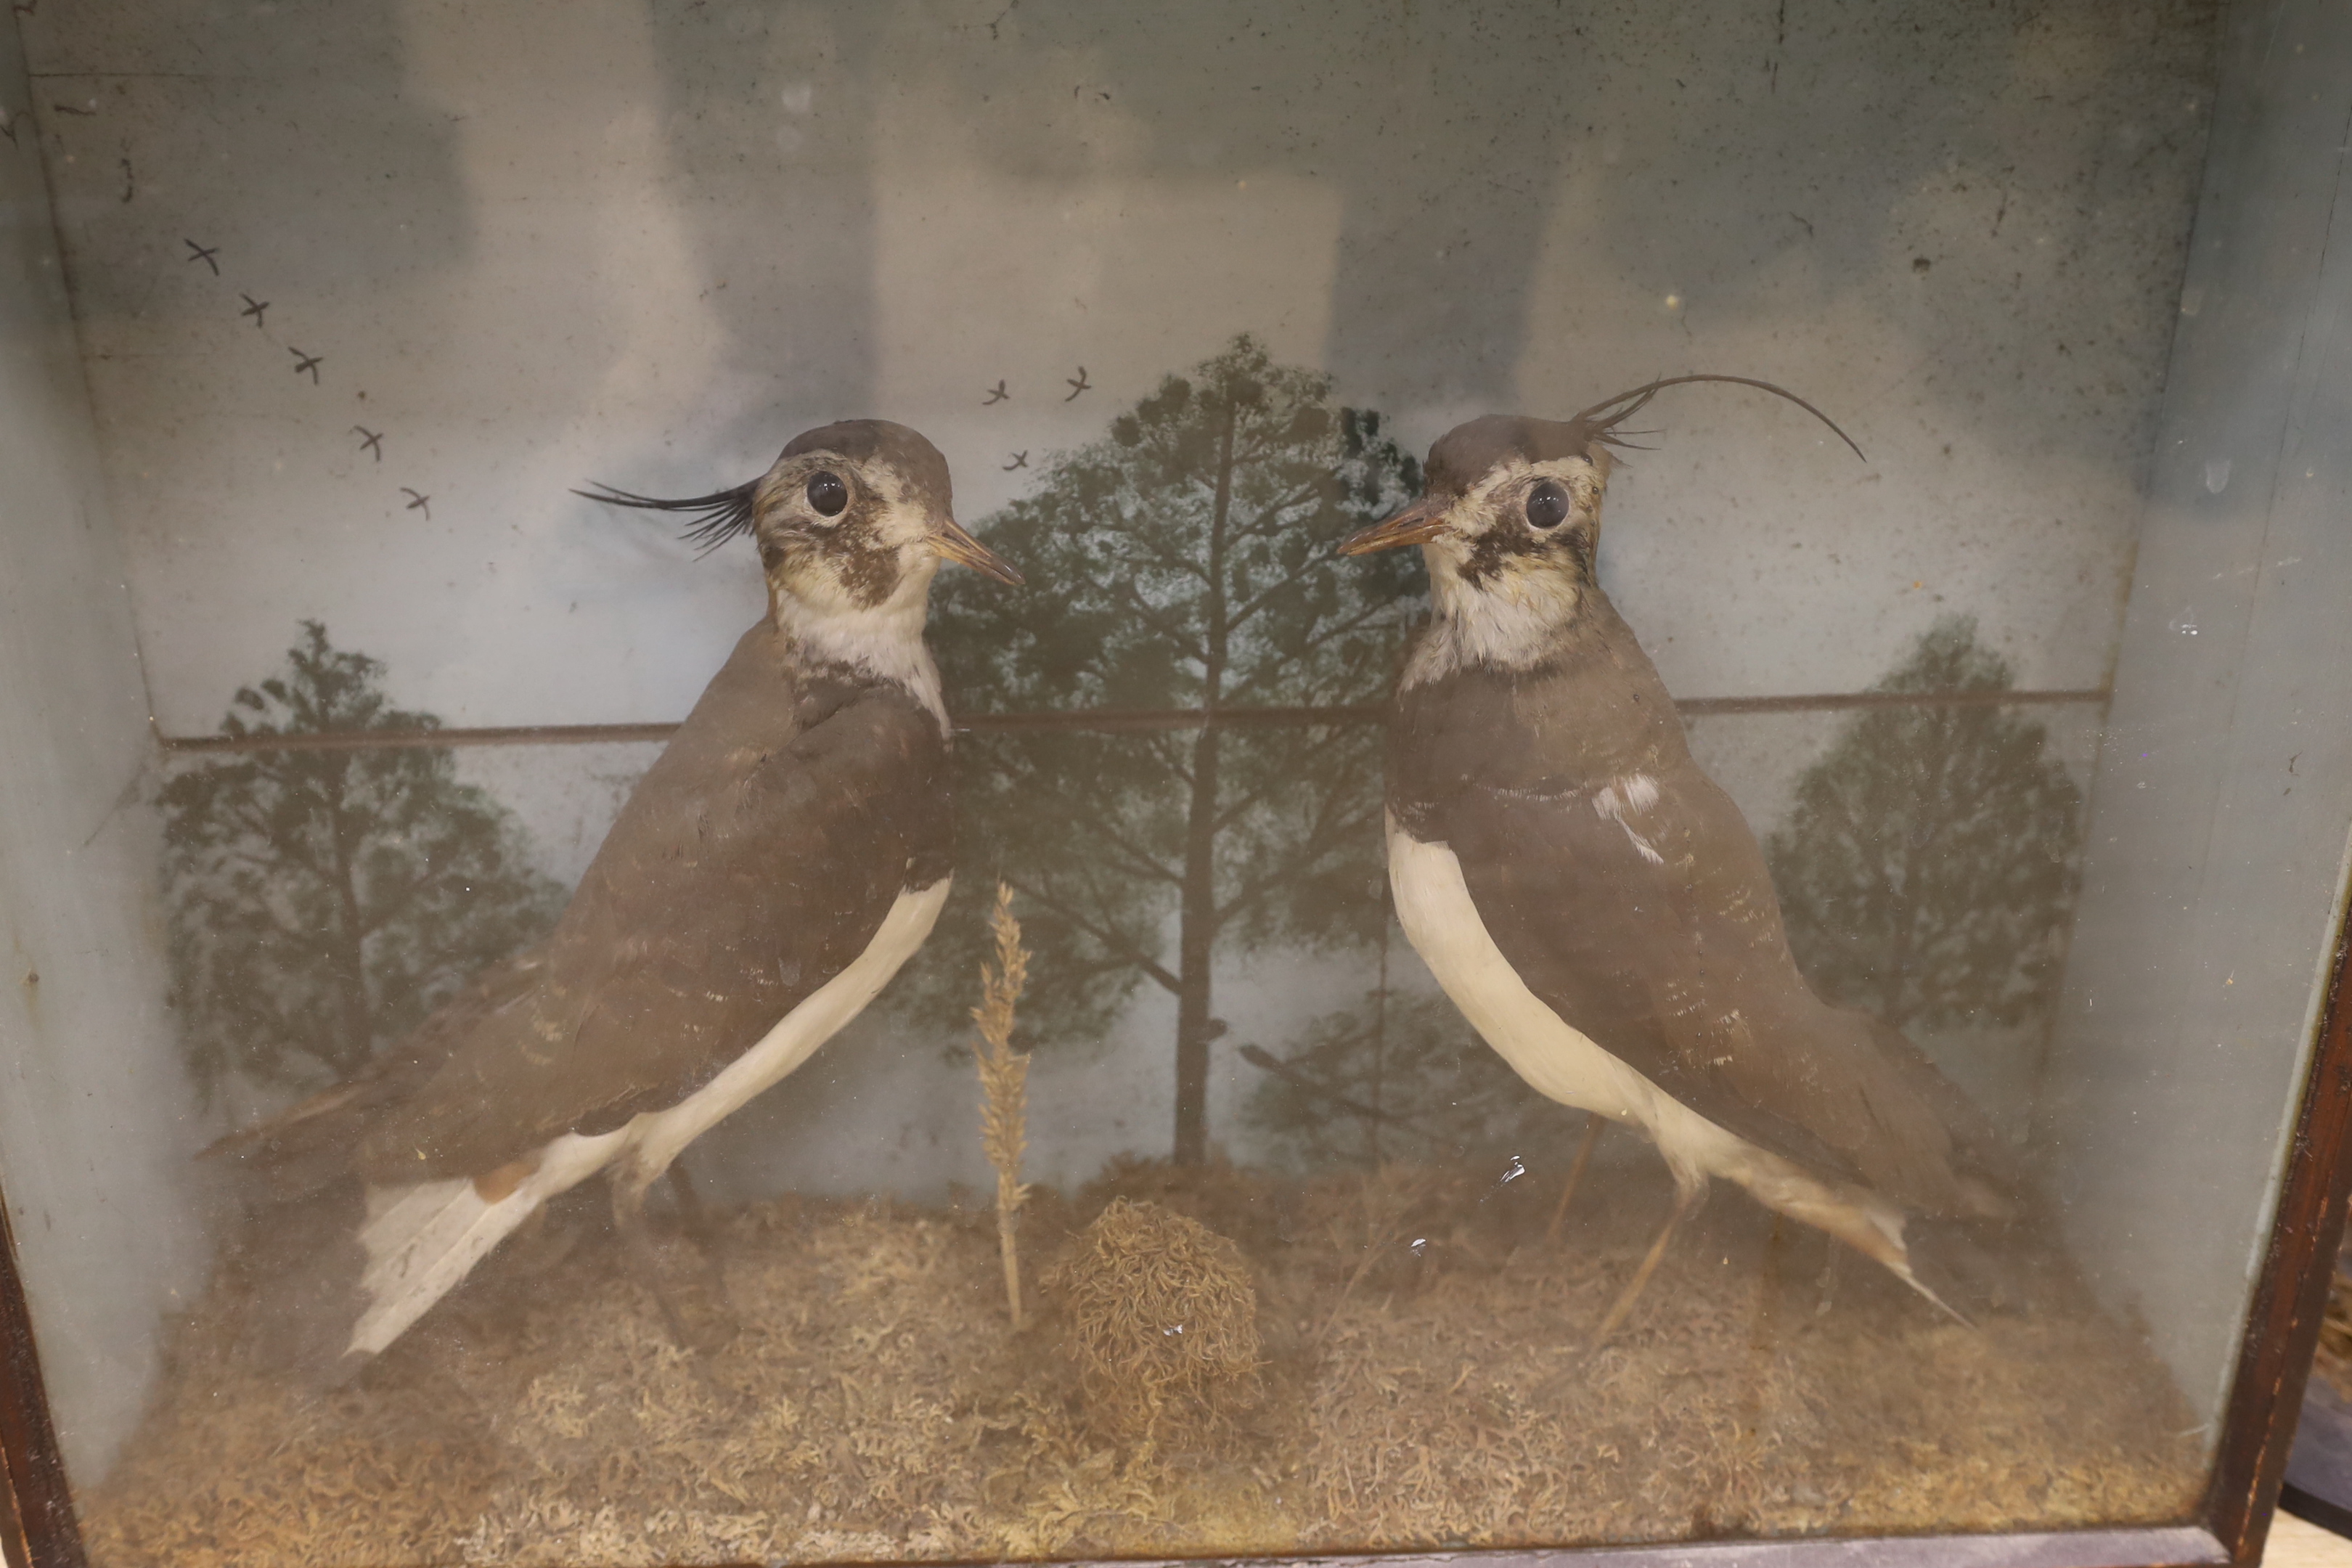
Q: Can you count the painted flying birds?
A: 8